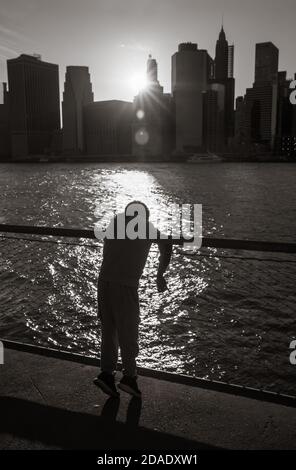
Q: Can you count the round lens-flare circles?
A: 2